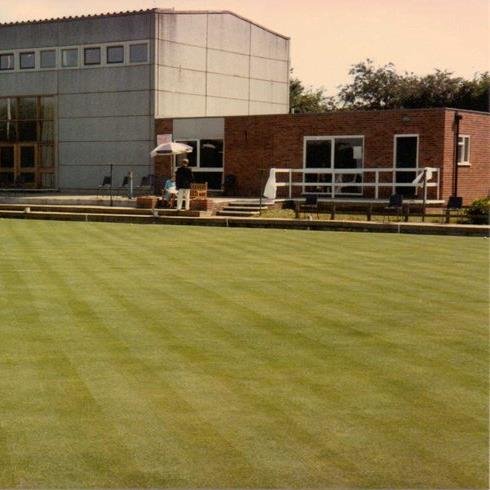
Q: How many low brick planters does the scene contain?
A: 2